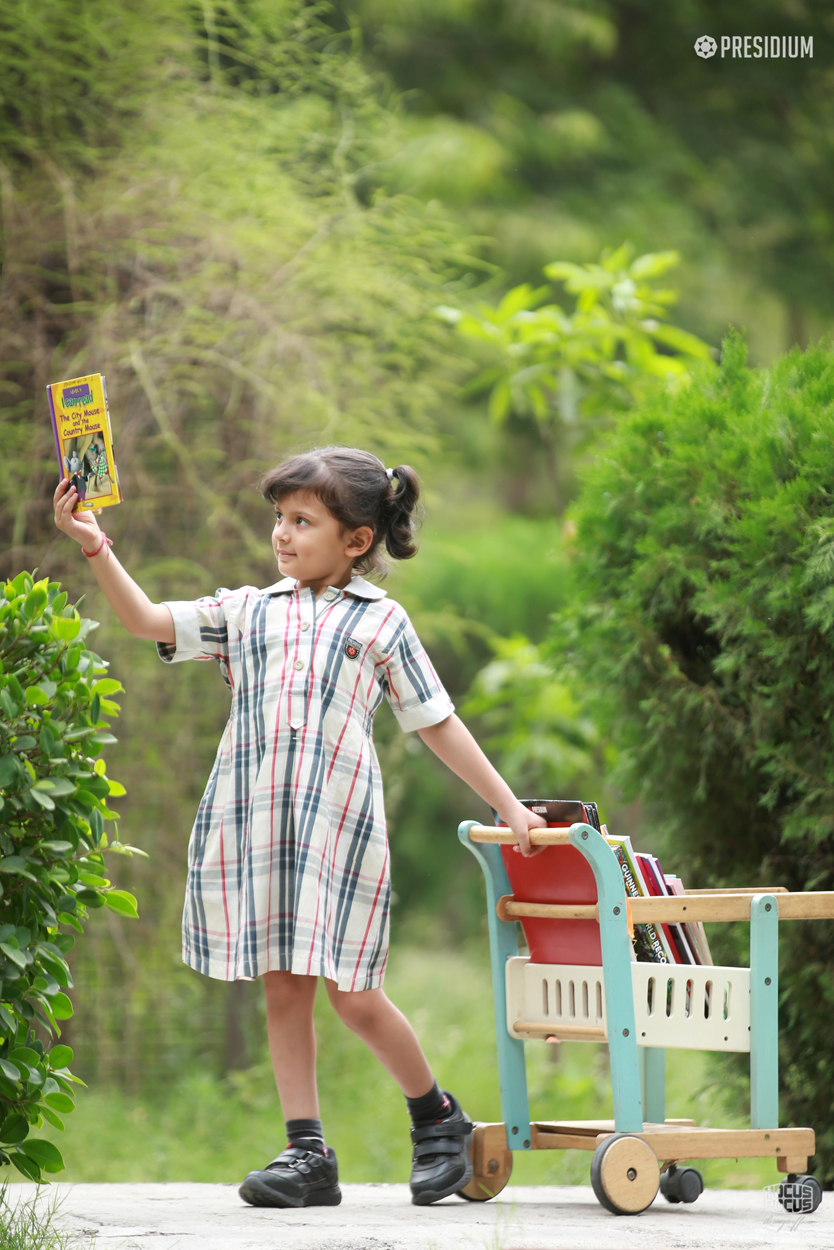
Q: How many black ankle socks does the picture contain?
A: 2